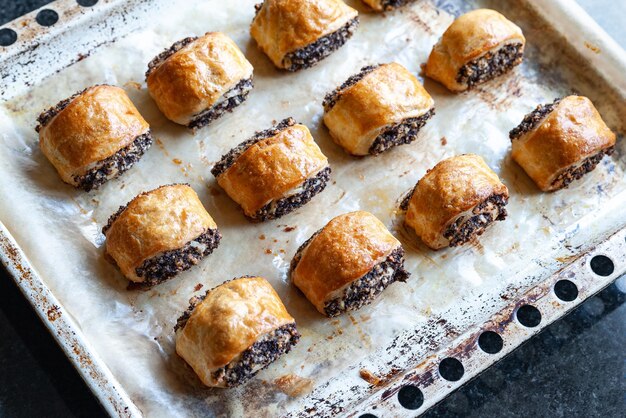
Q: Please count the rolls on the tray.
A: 12